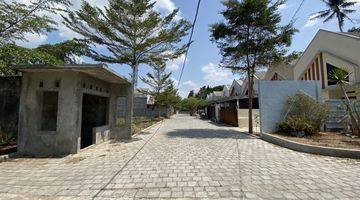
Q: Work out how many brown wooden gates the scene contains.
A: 1